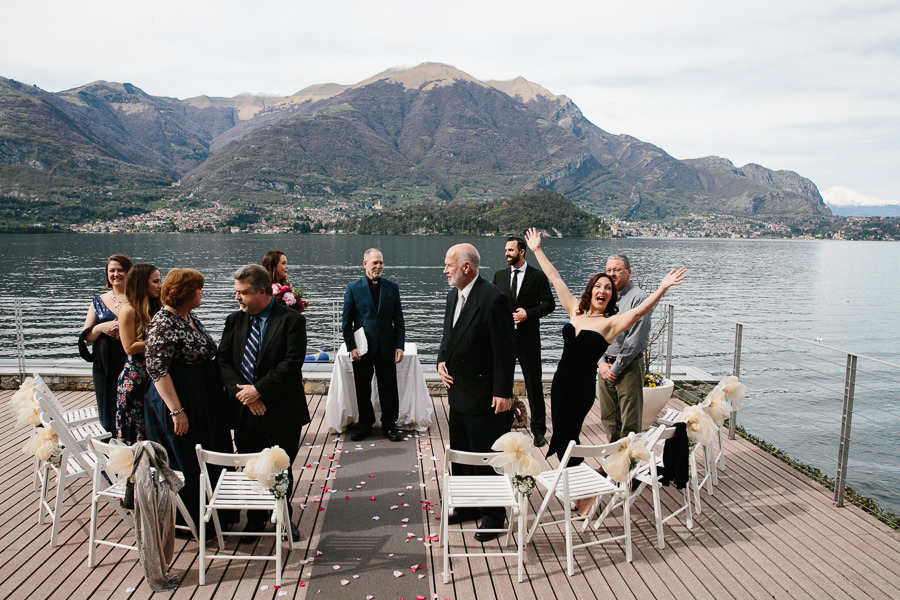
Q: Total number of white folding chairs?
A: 10